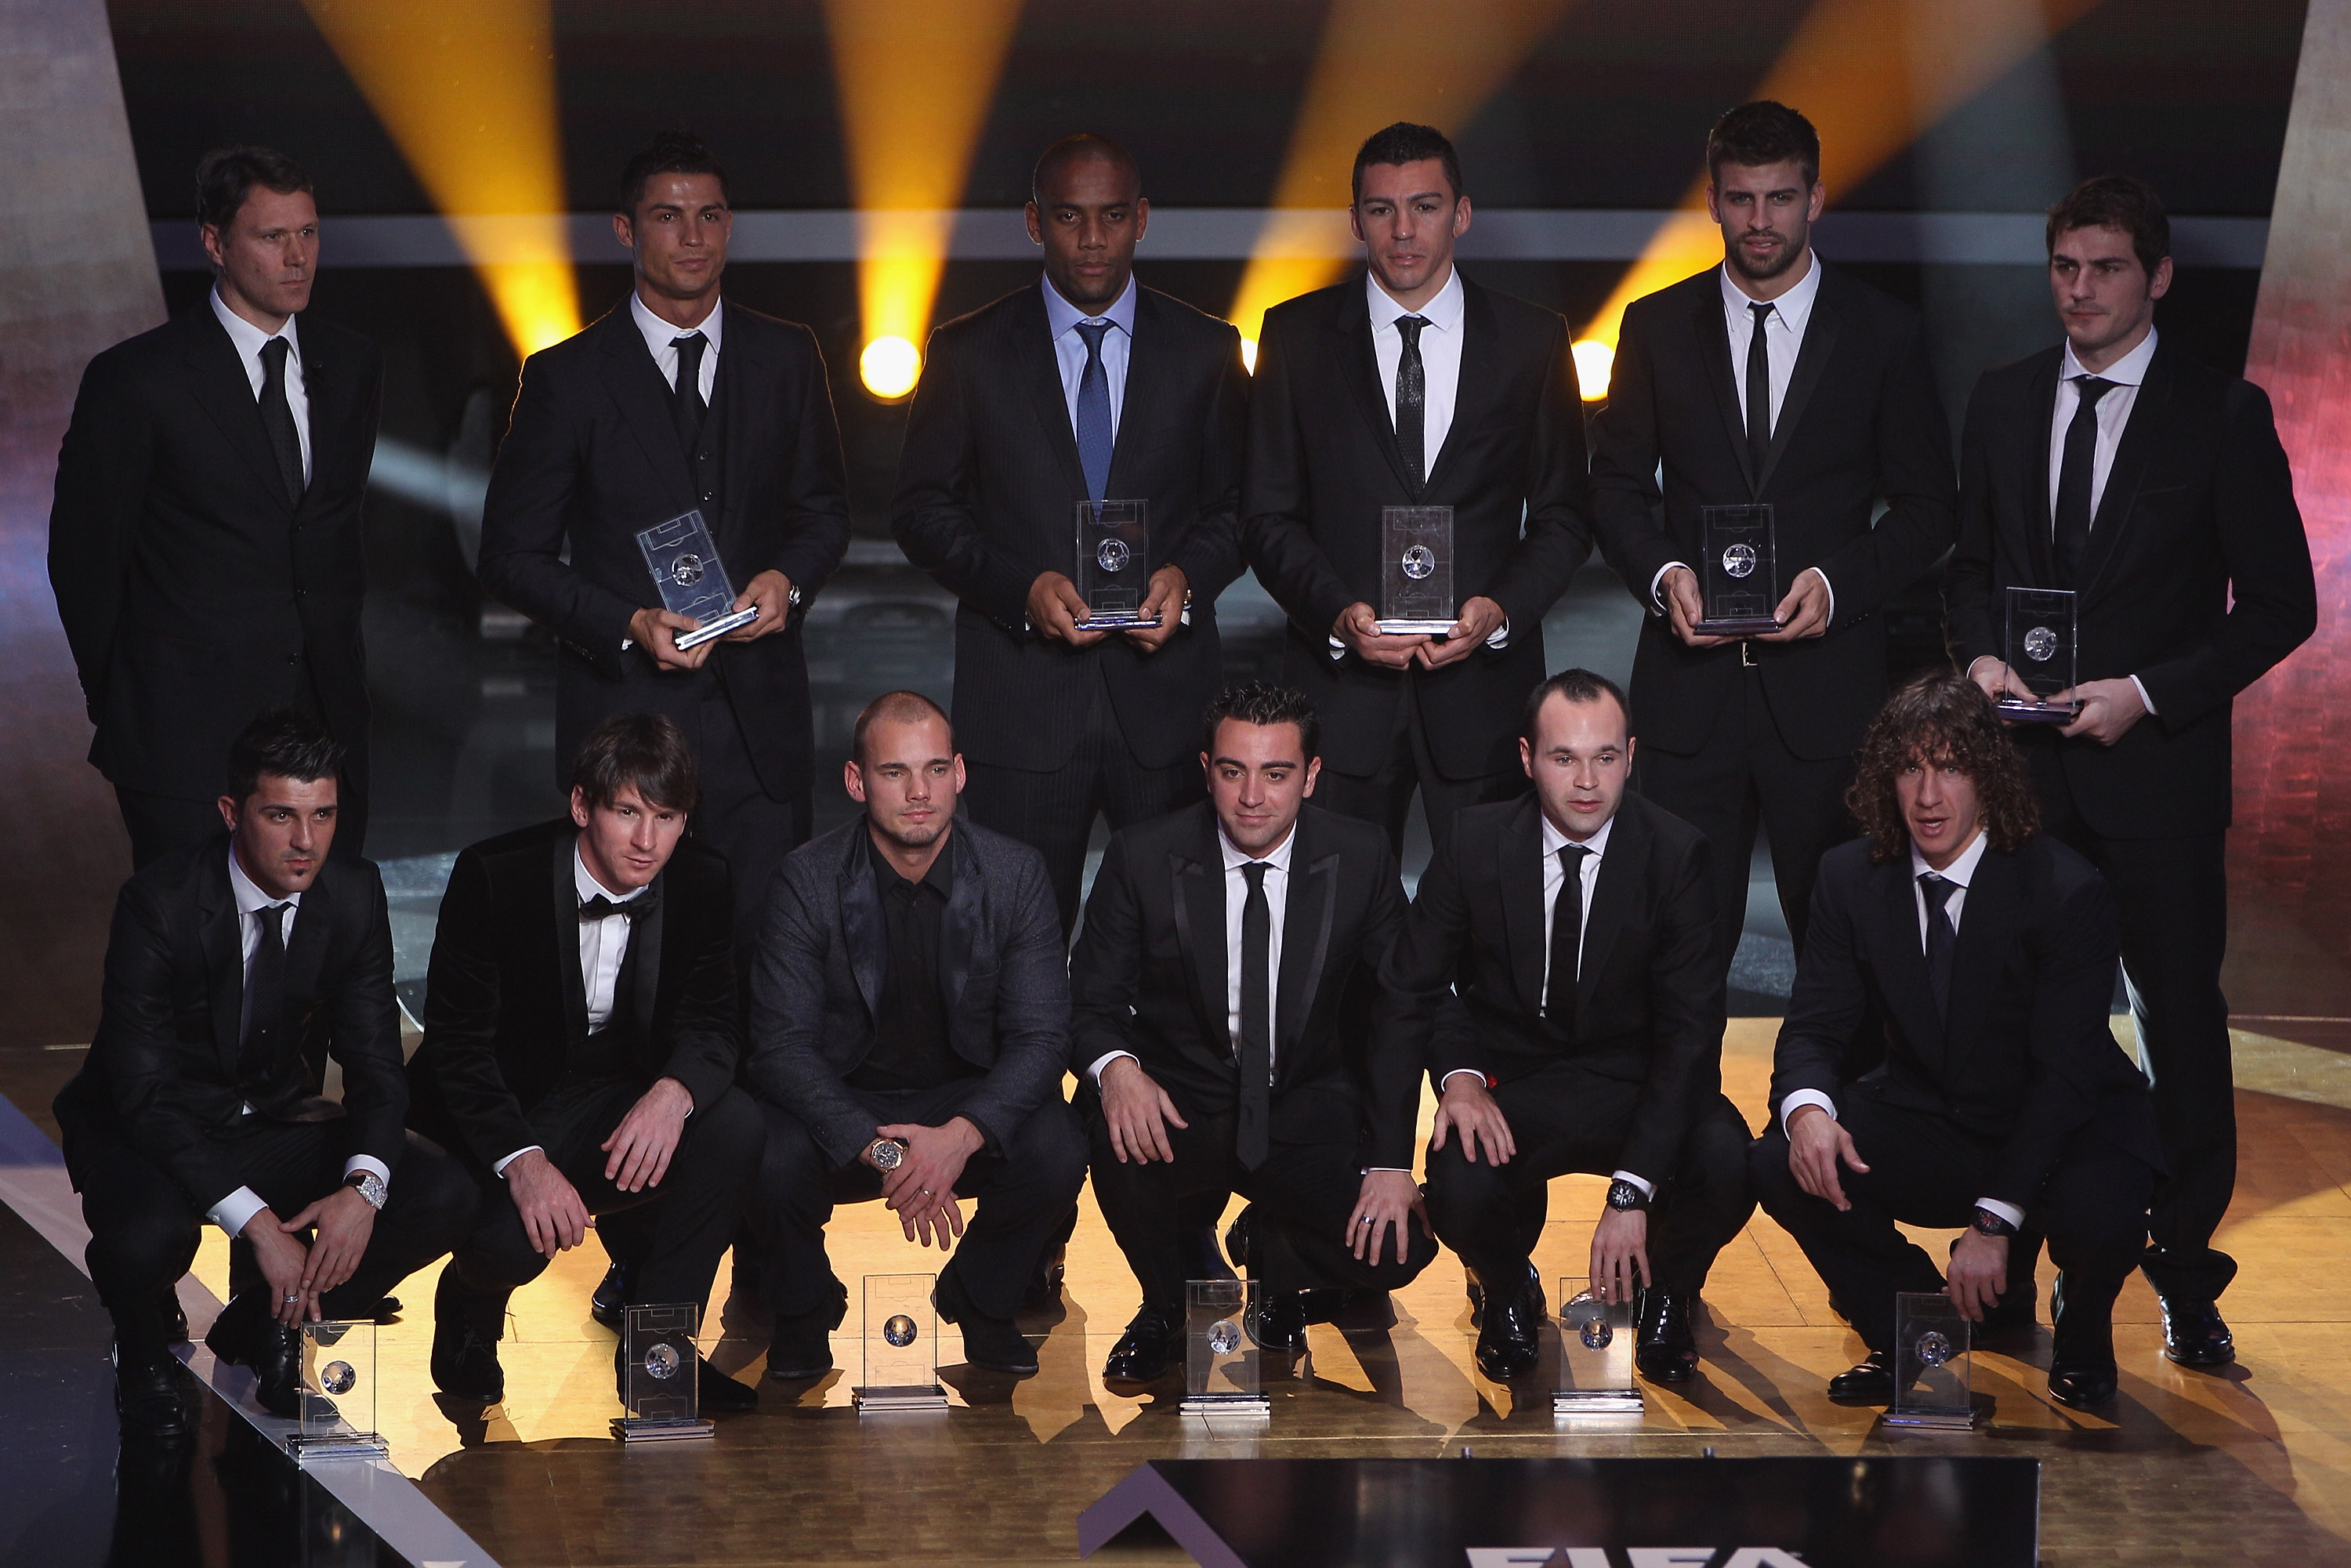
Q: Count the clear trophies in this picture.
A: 11